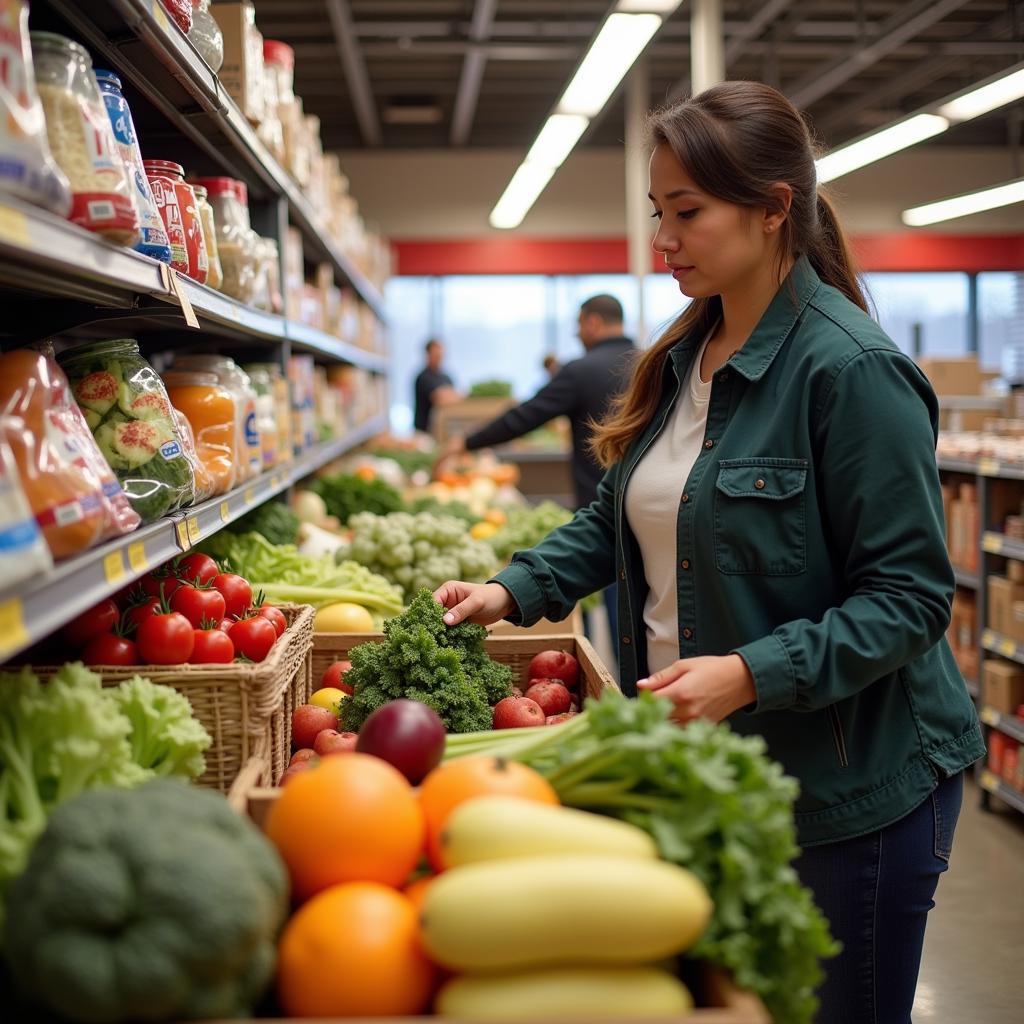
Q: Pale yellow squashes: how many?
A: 3